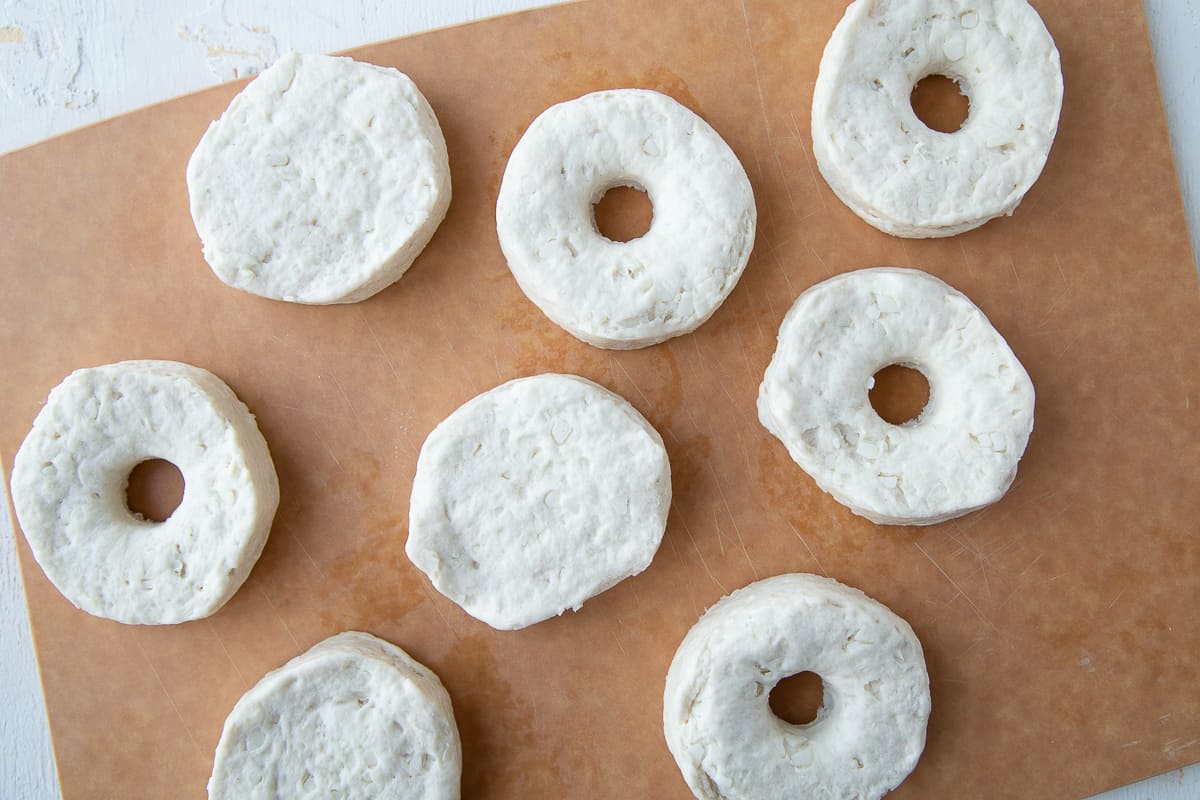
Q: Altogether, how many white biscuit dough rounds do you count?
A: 8